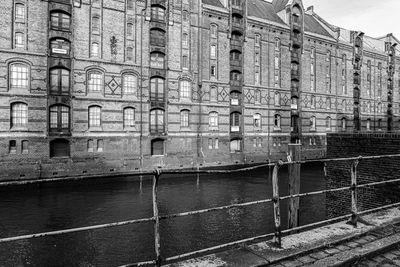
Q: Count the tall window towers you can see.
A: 6